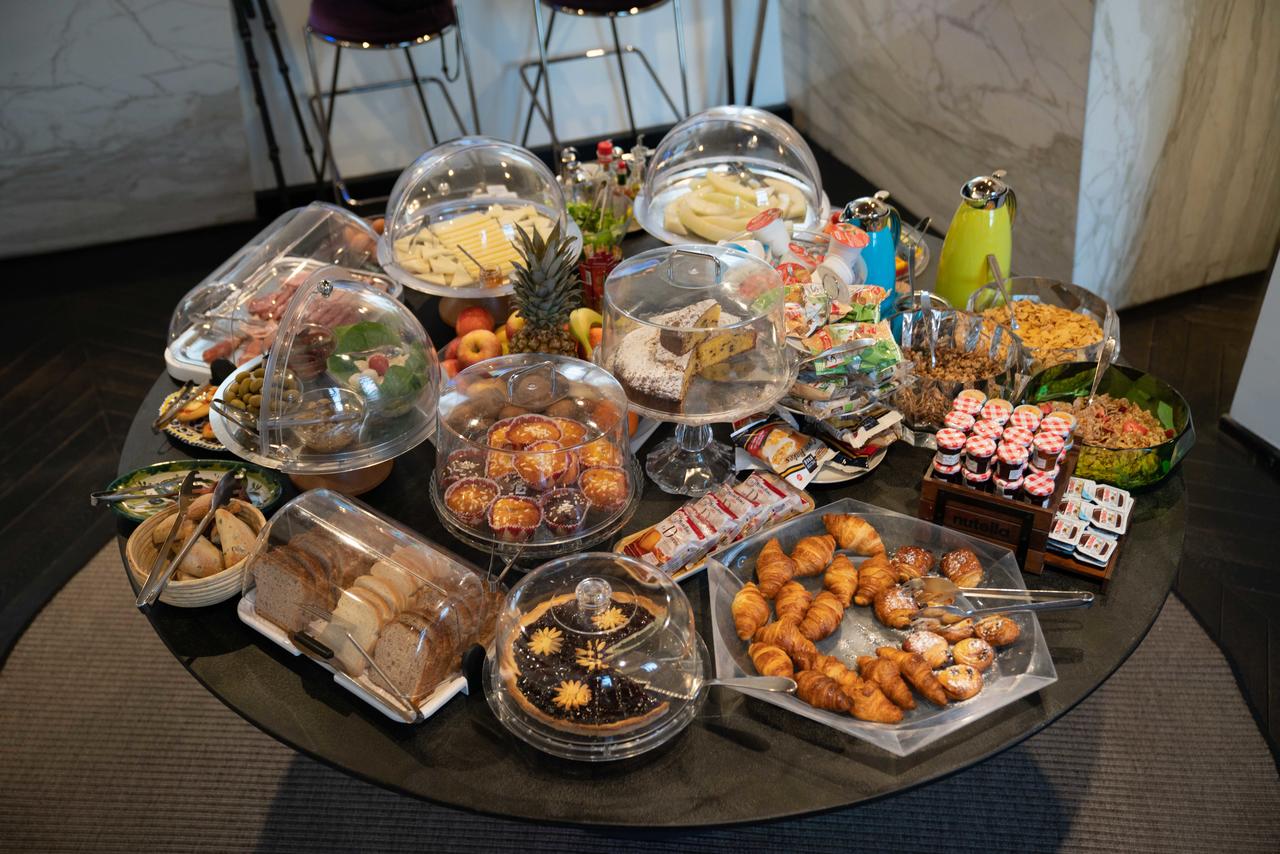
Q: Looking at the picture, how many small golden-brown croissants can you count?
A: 15